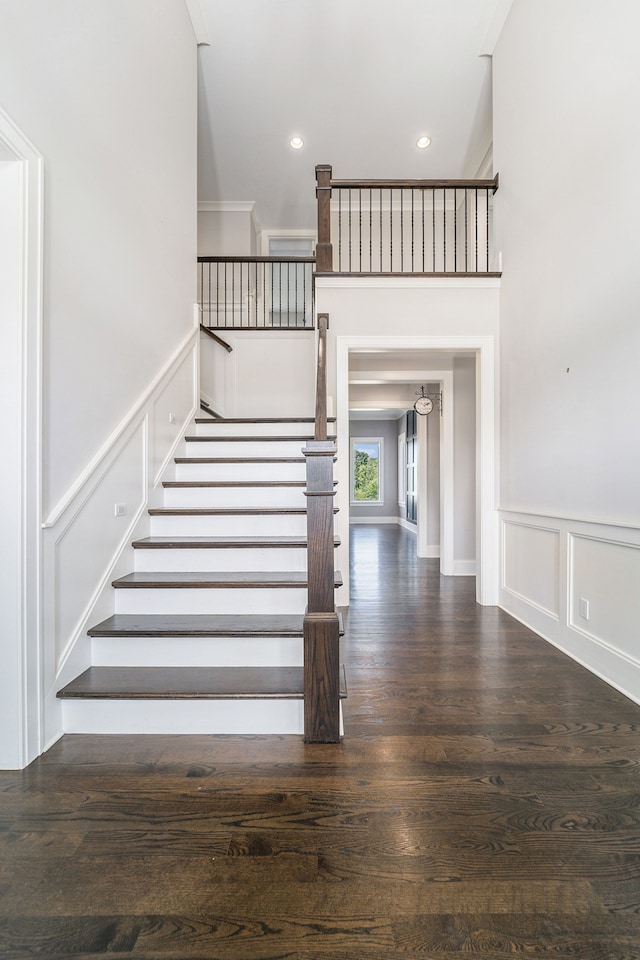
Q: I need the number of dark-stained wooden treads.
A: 9